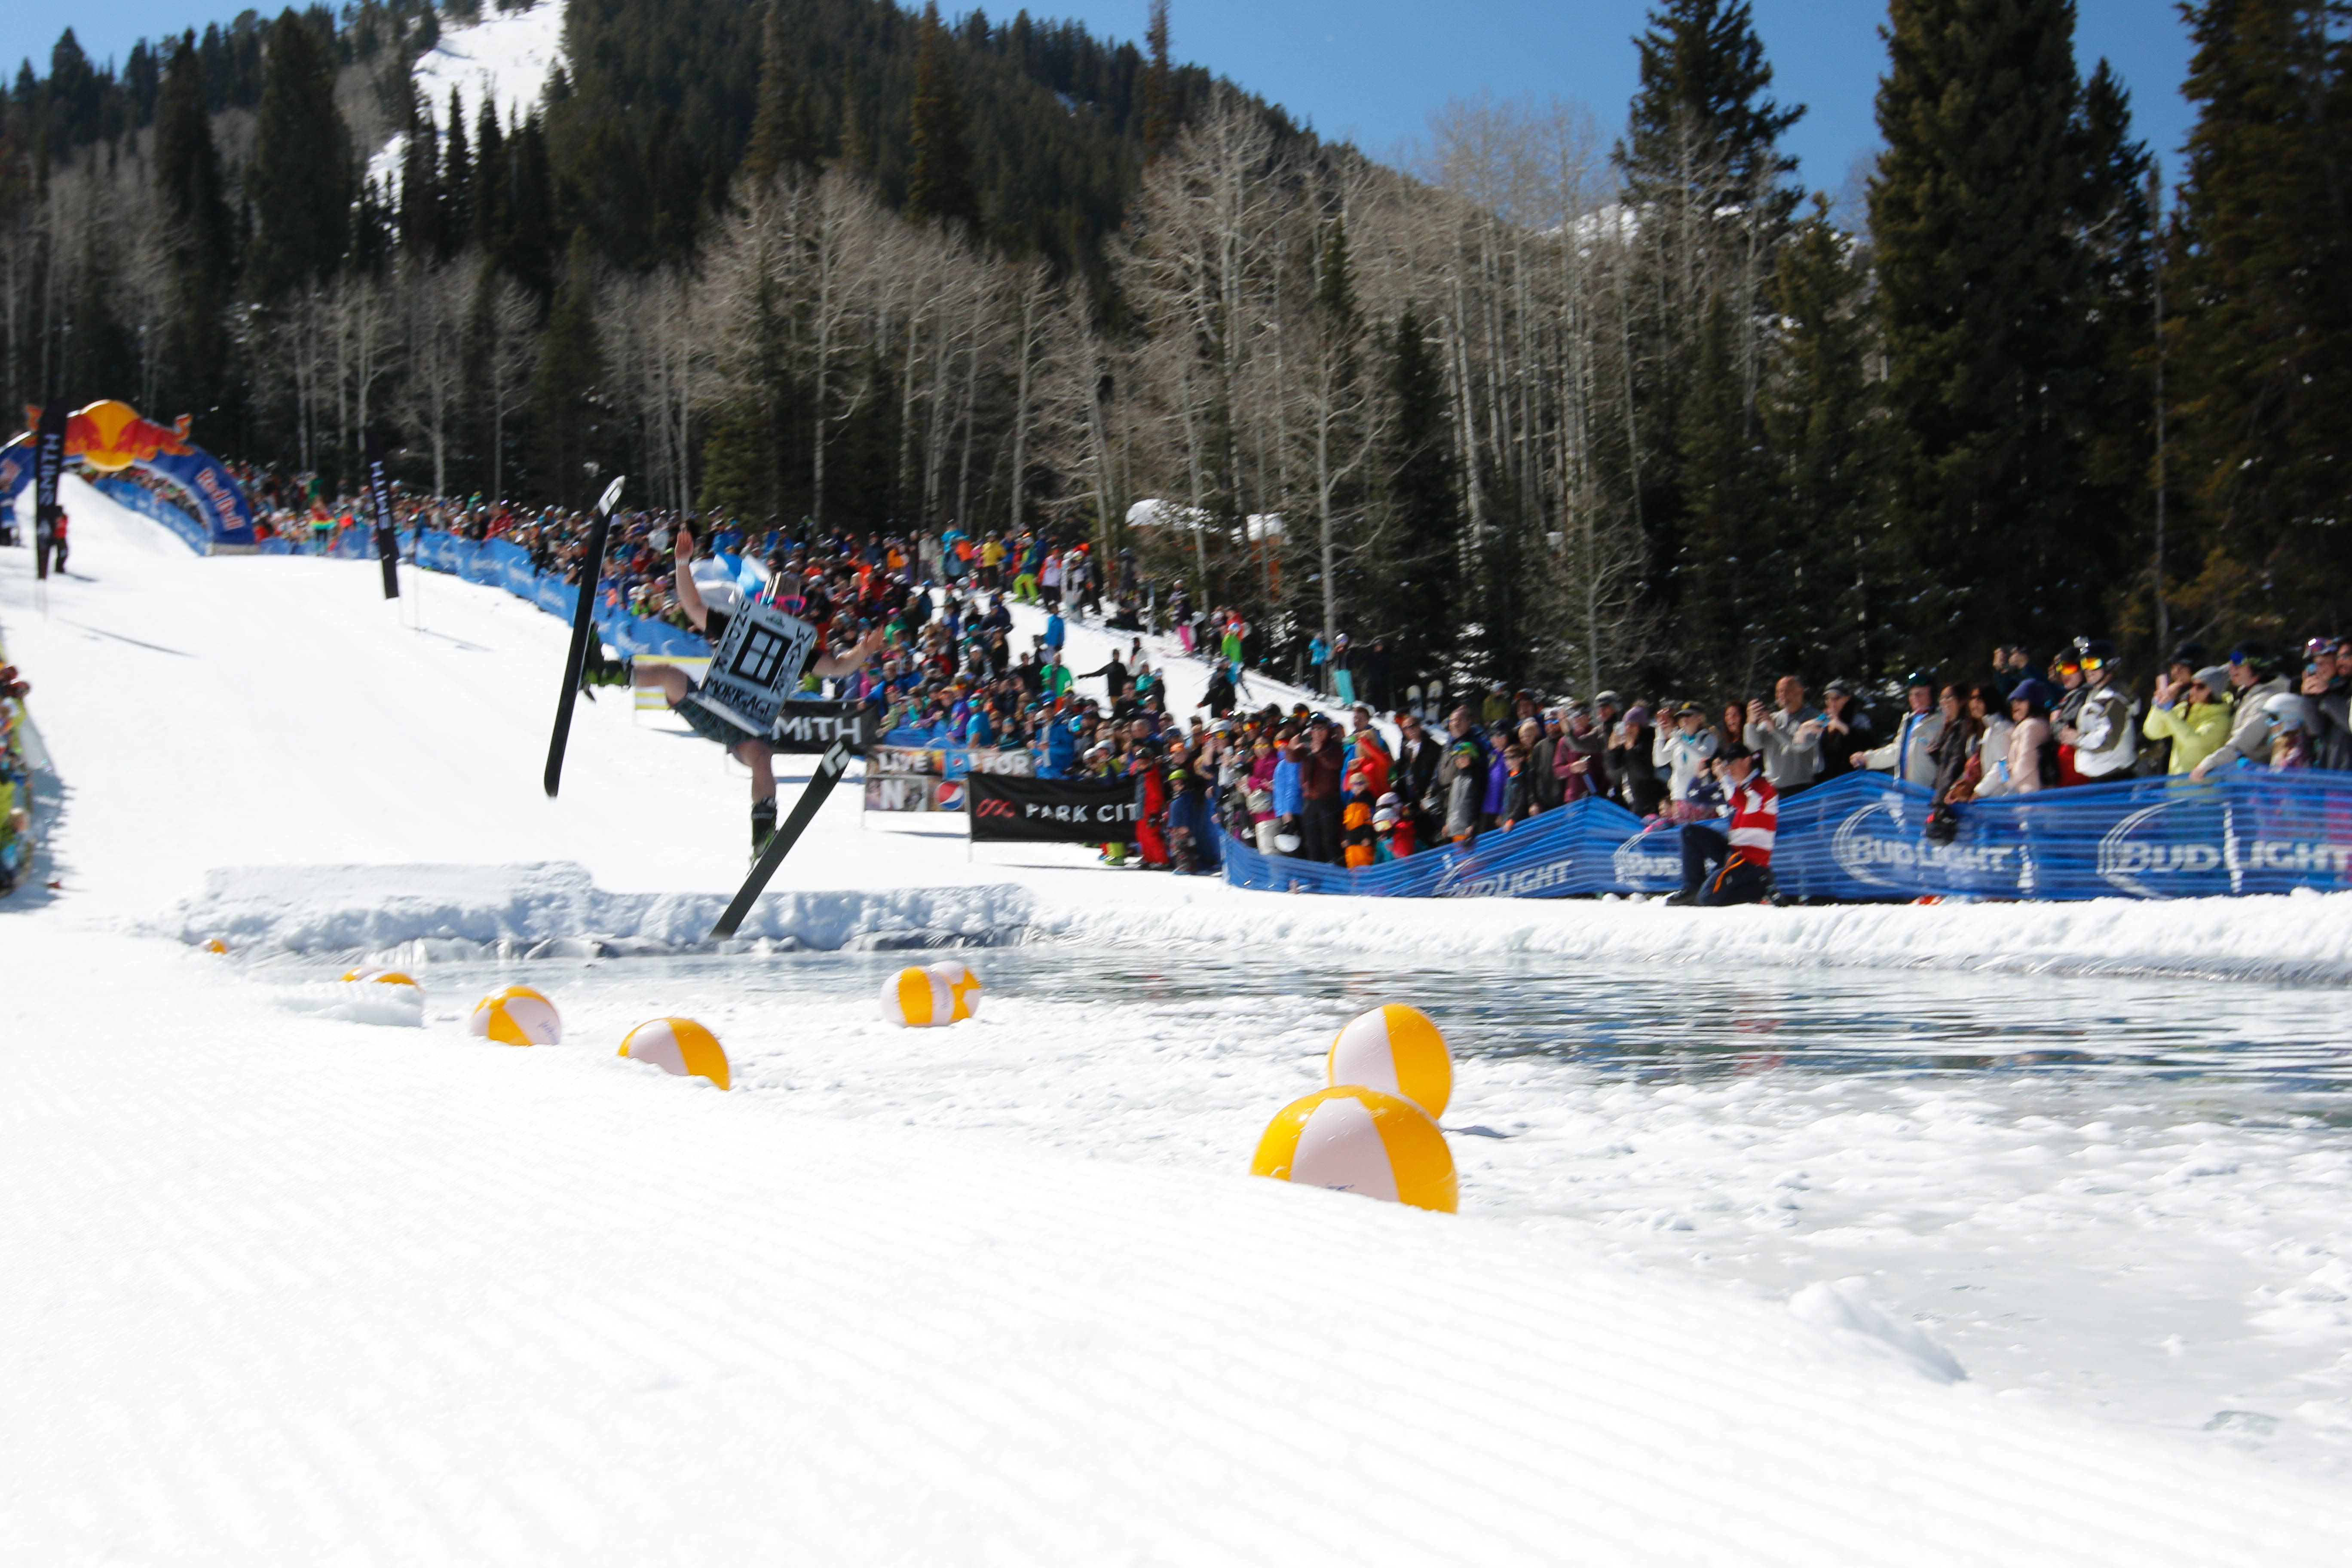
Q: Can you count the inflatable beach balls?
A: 9